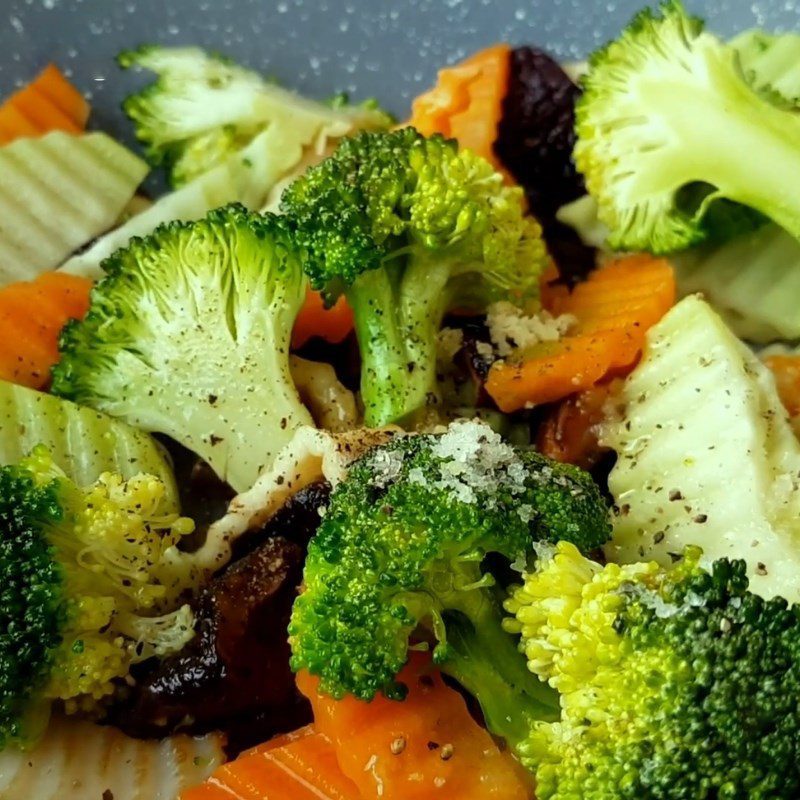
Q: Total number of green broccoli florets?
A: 7